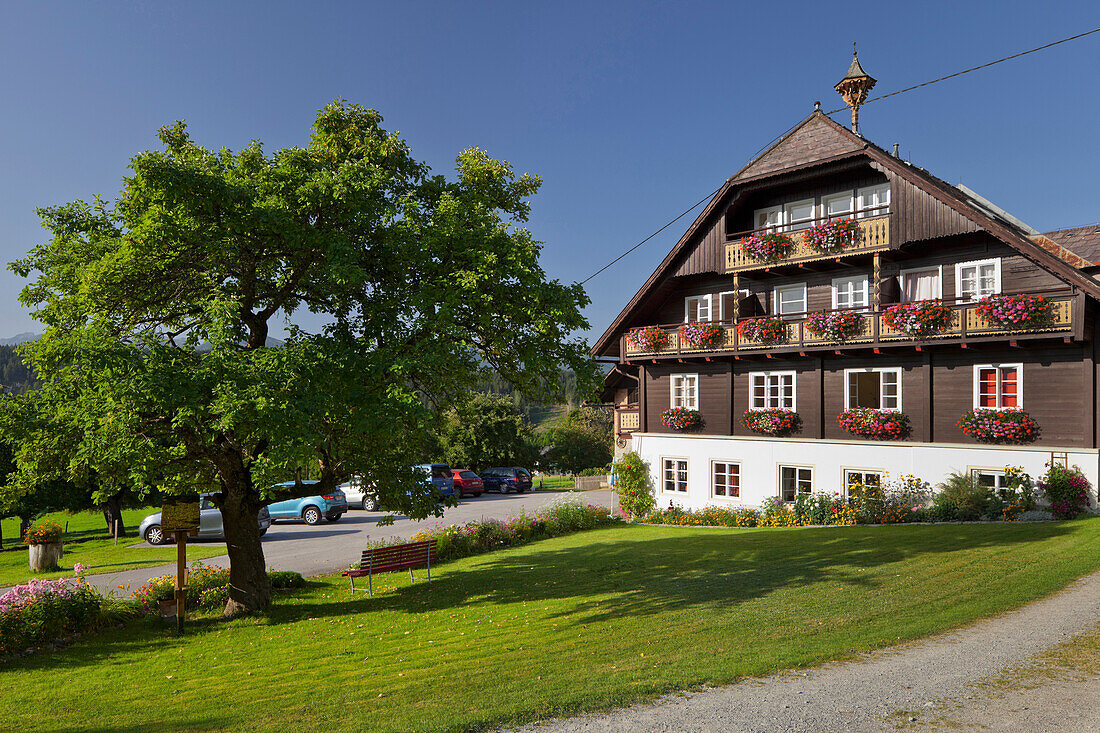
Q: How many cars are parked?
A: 6